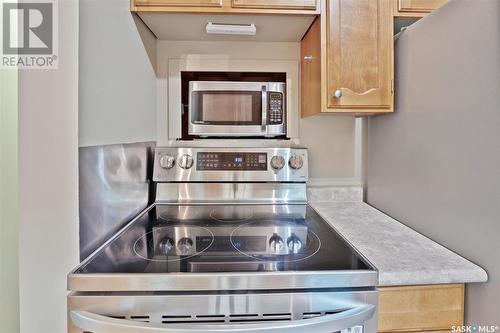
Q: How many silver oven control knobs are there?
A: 4